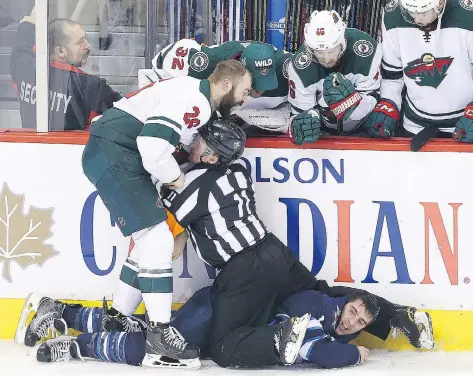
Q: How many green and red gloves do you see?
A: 4